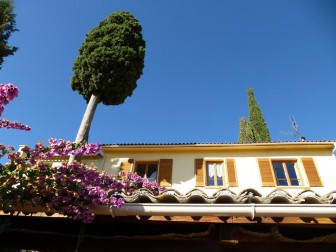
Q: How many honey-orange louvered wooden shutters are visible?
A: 6